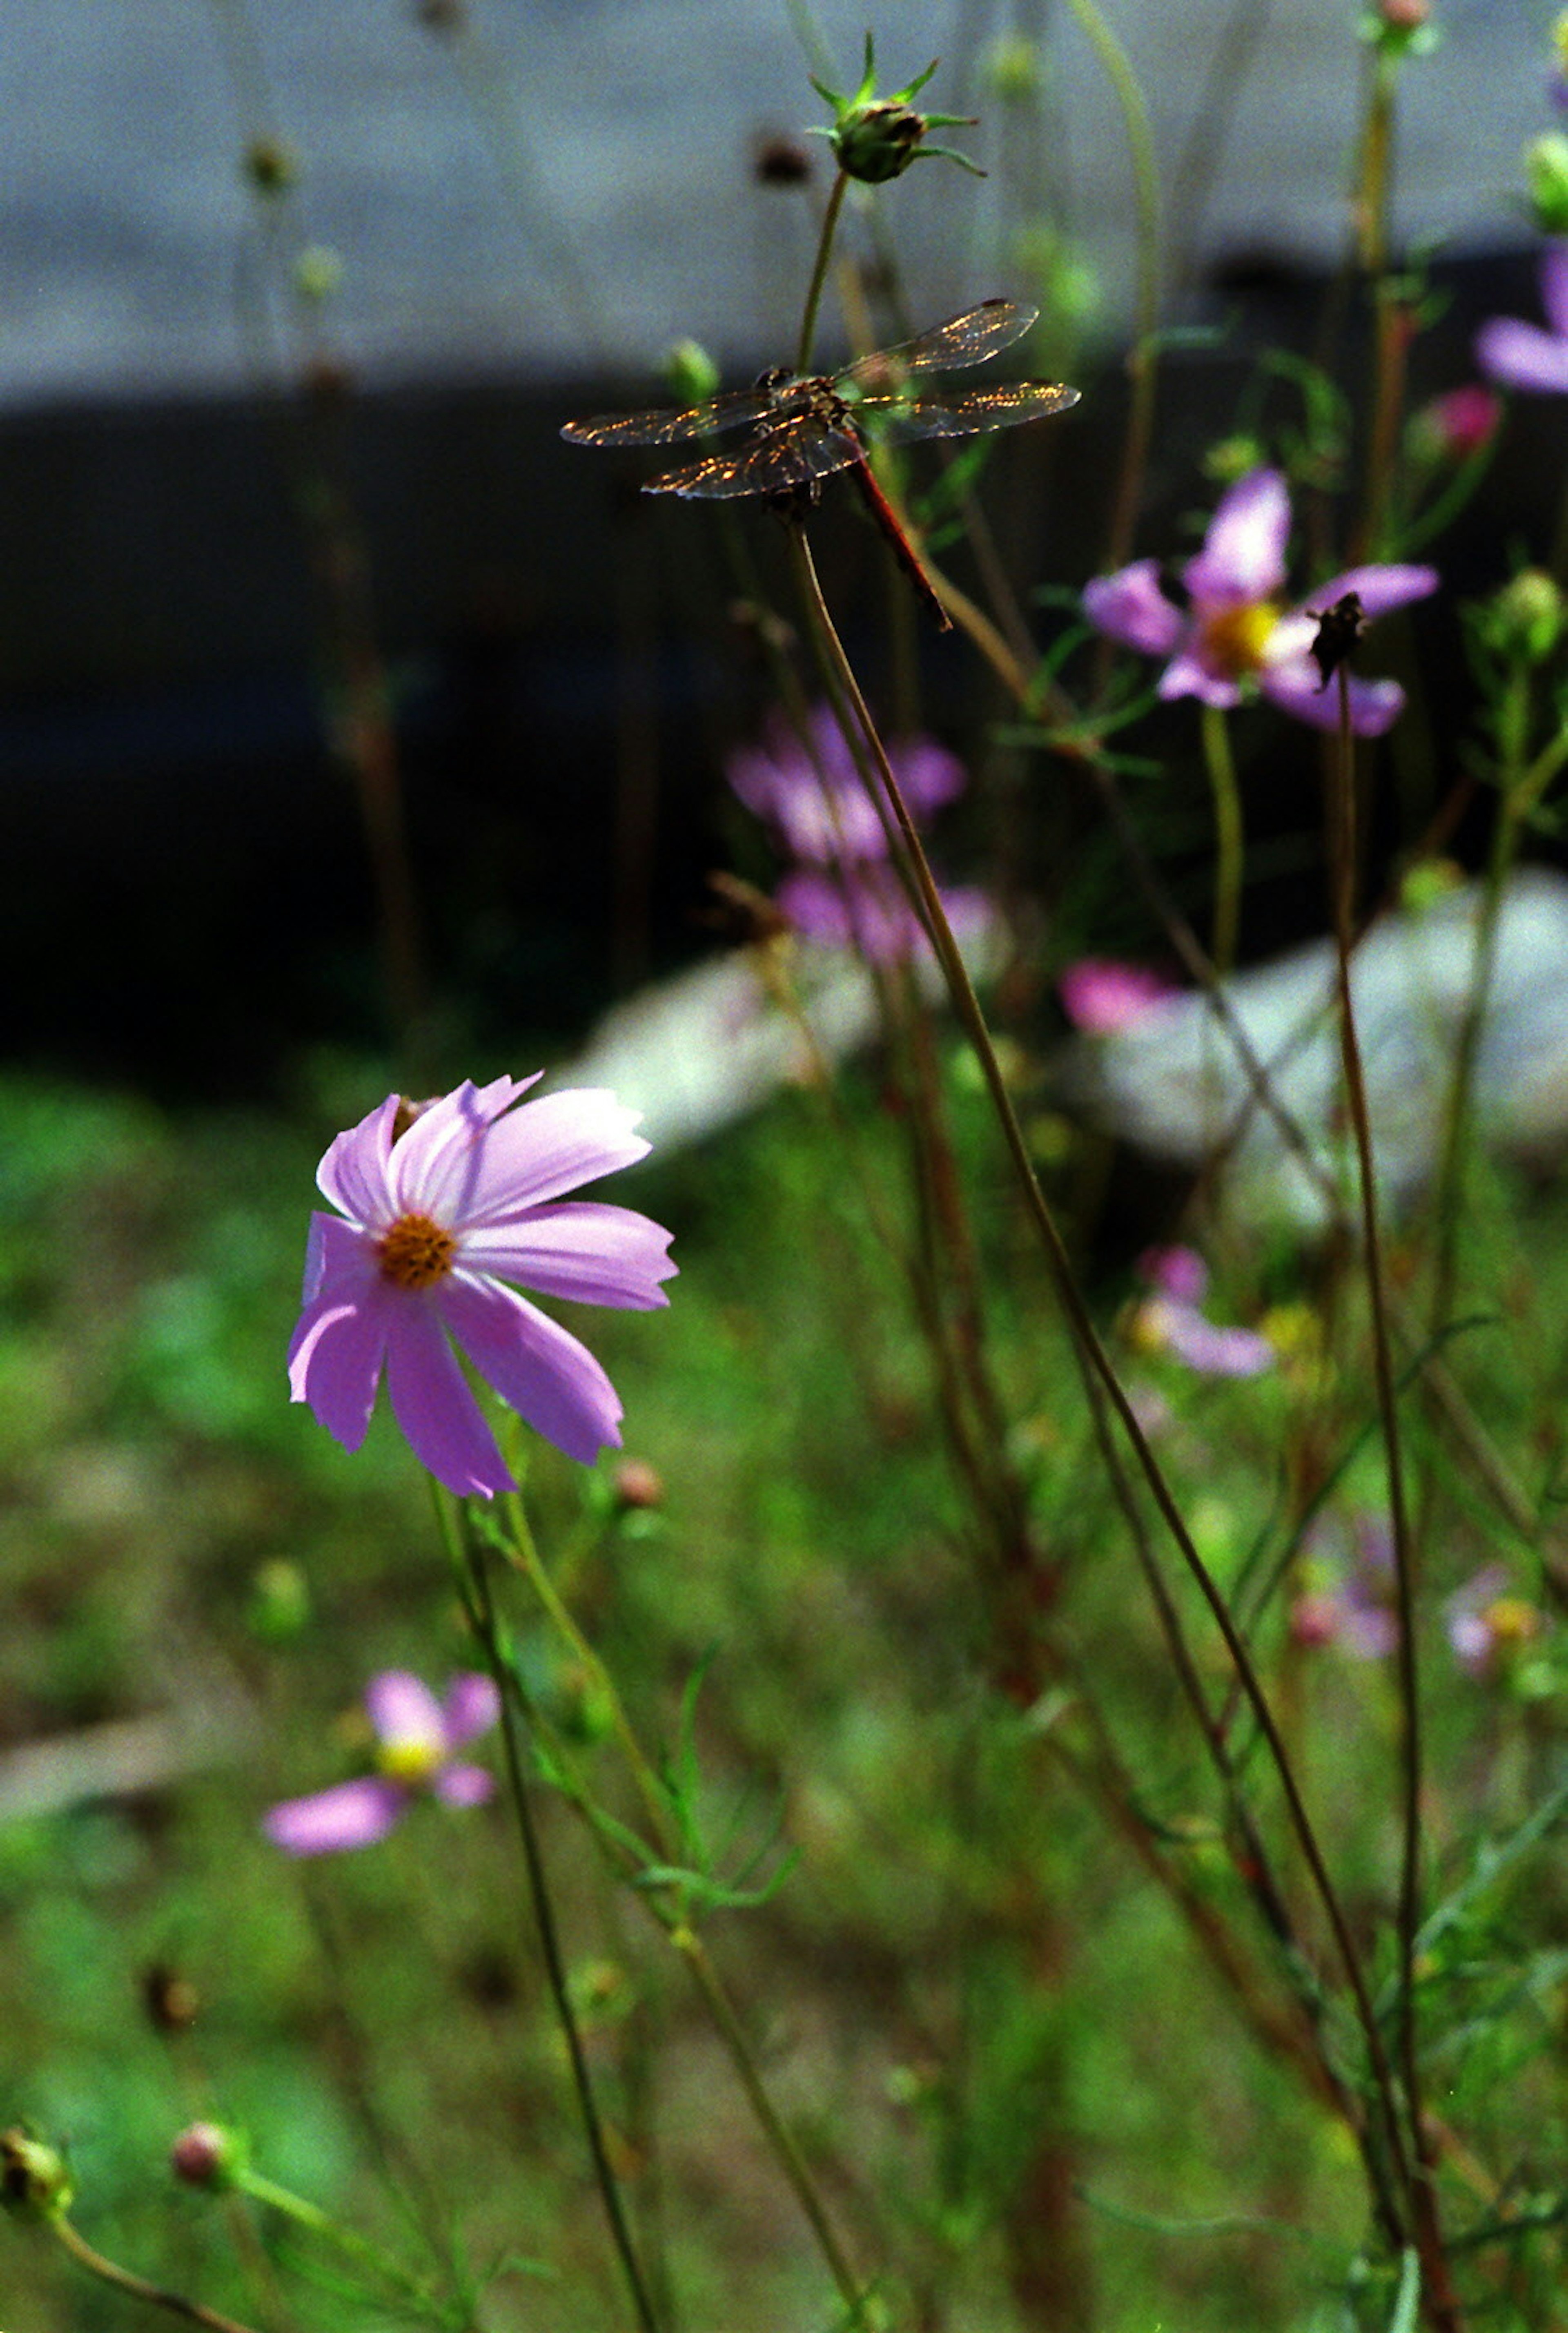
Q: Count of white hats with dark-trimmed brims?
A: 0